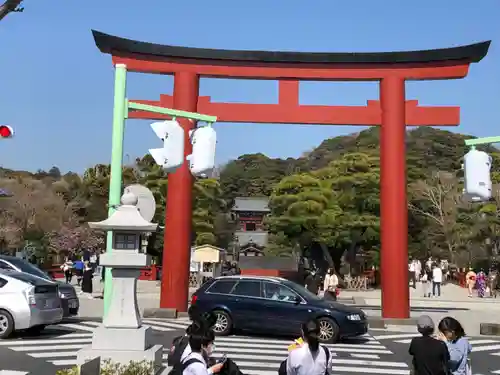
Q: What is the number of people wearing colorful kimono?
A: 2